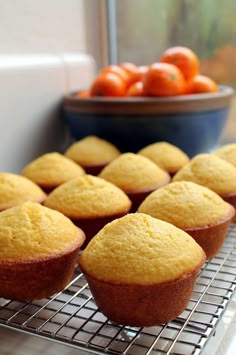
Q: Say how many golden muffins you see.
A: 11